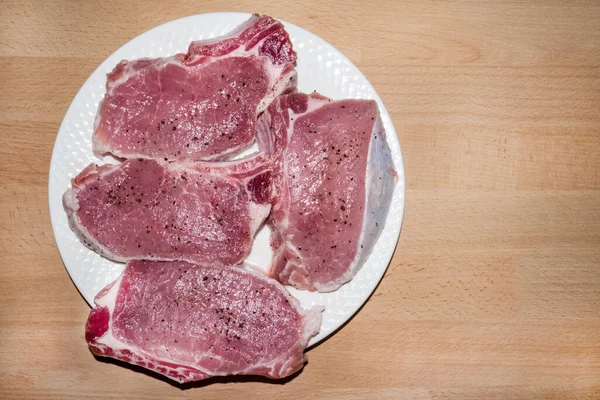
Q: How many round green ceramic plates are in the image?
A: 0